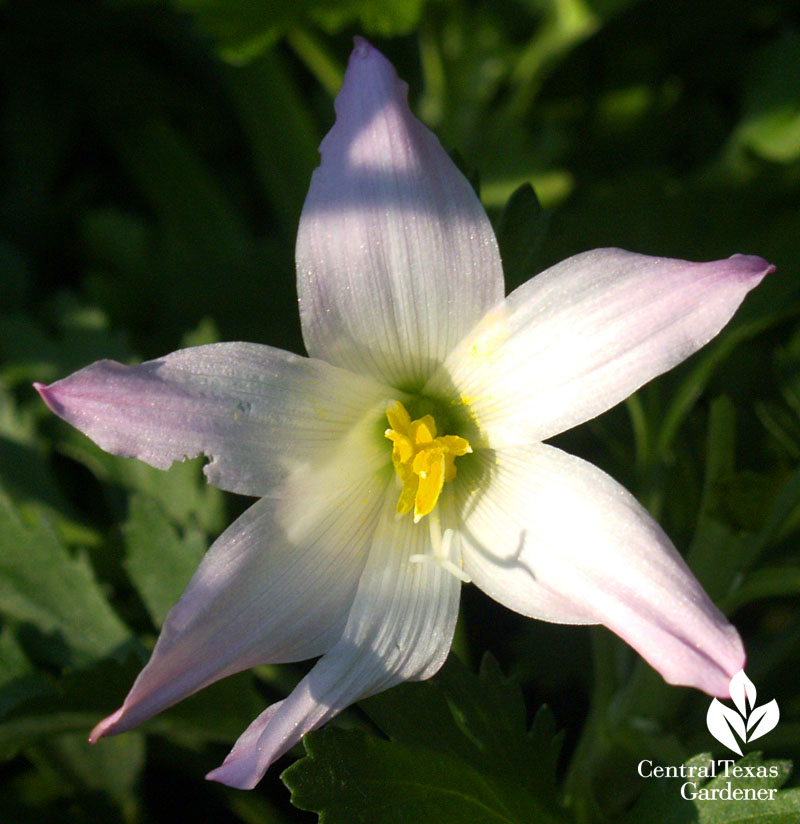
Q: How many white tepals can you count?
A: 6